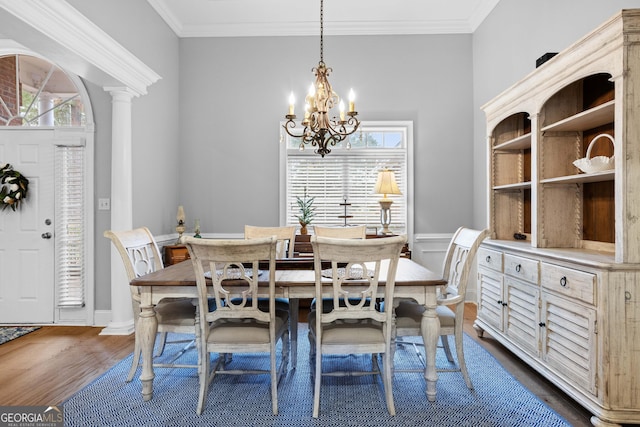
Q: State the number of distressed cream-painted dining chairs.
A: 6